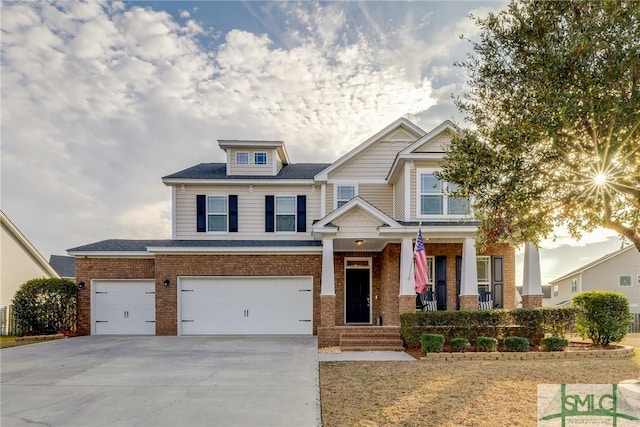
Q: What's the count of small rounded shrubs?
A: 5